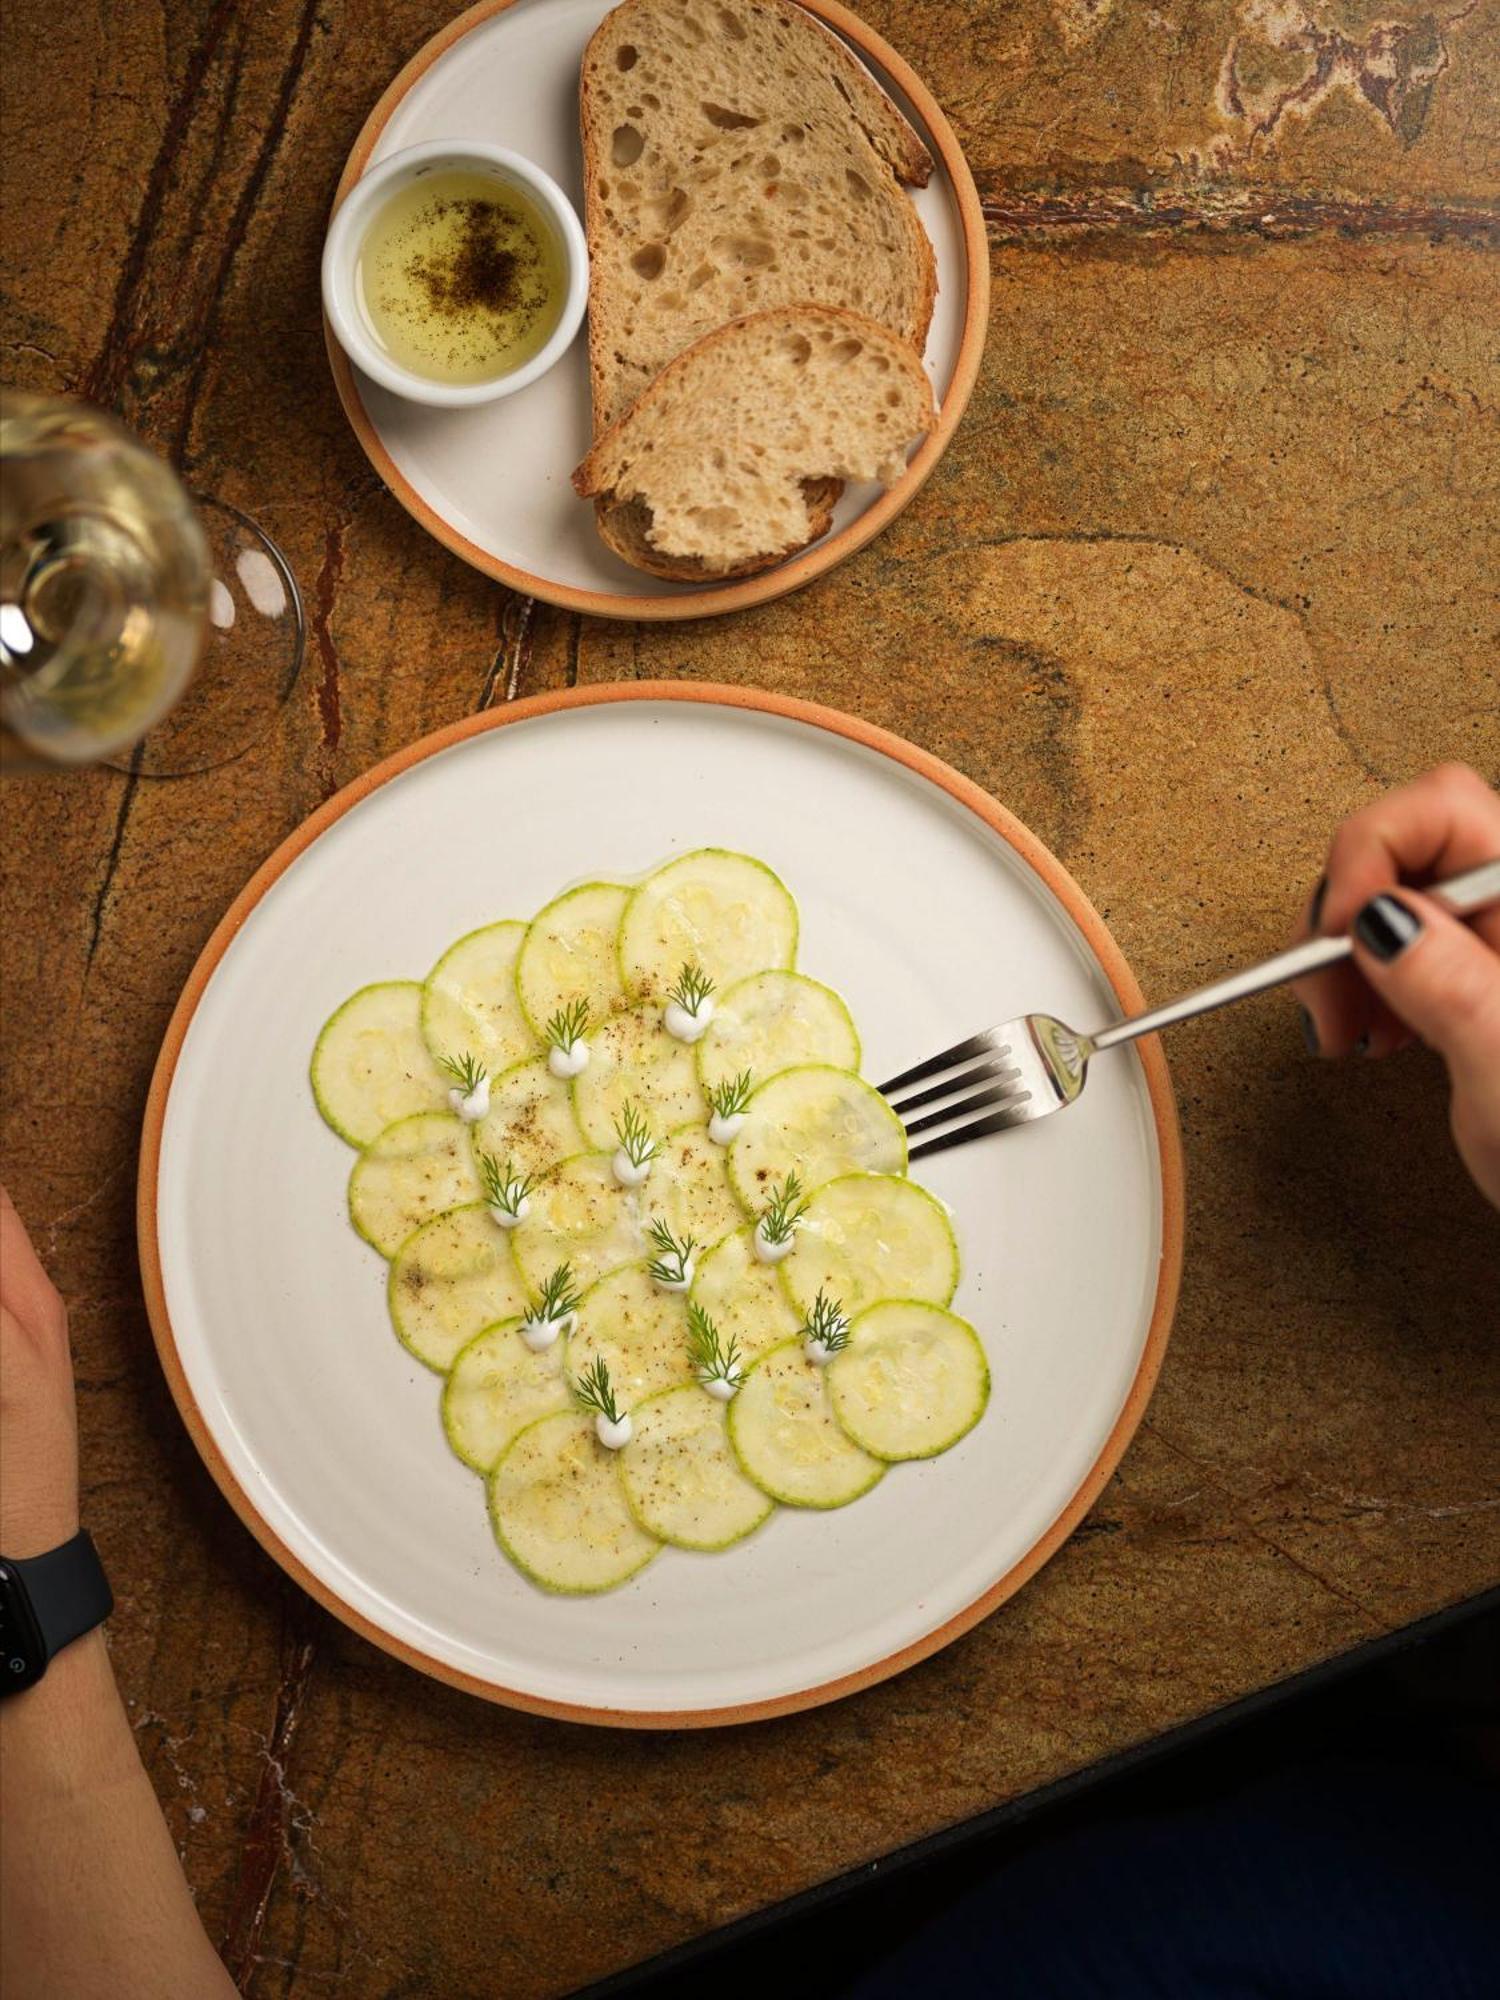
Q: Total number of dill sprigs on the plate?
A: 12